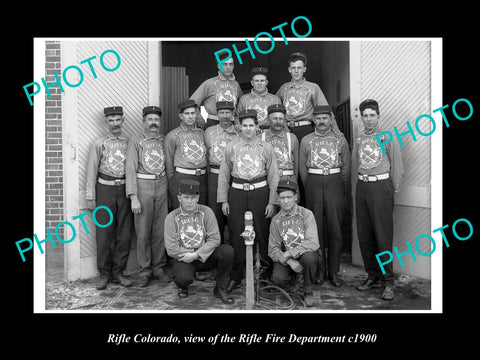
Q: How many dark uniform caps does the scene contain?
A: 13